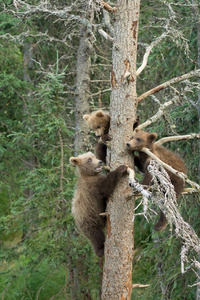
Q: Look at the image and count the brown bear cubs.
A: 3